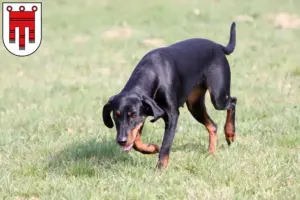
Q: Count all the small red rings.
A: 3